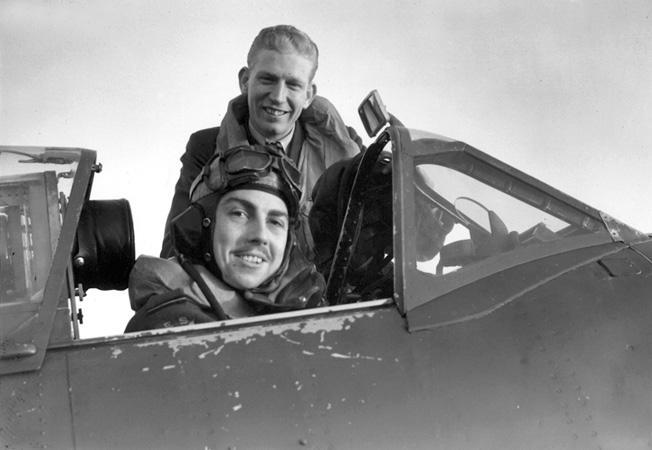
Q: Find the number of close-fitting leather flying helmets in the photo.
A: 1